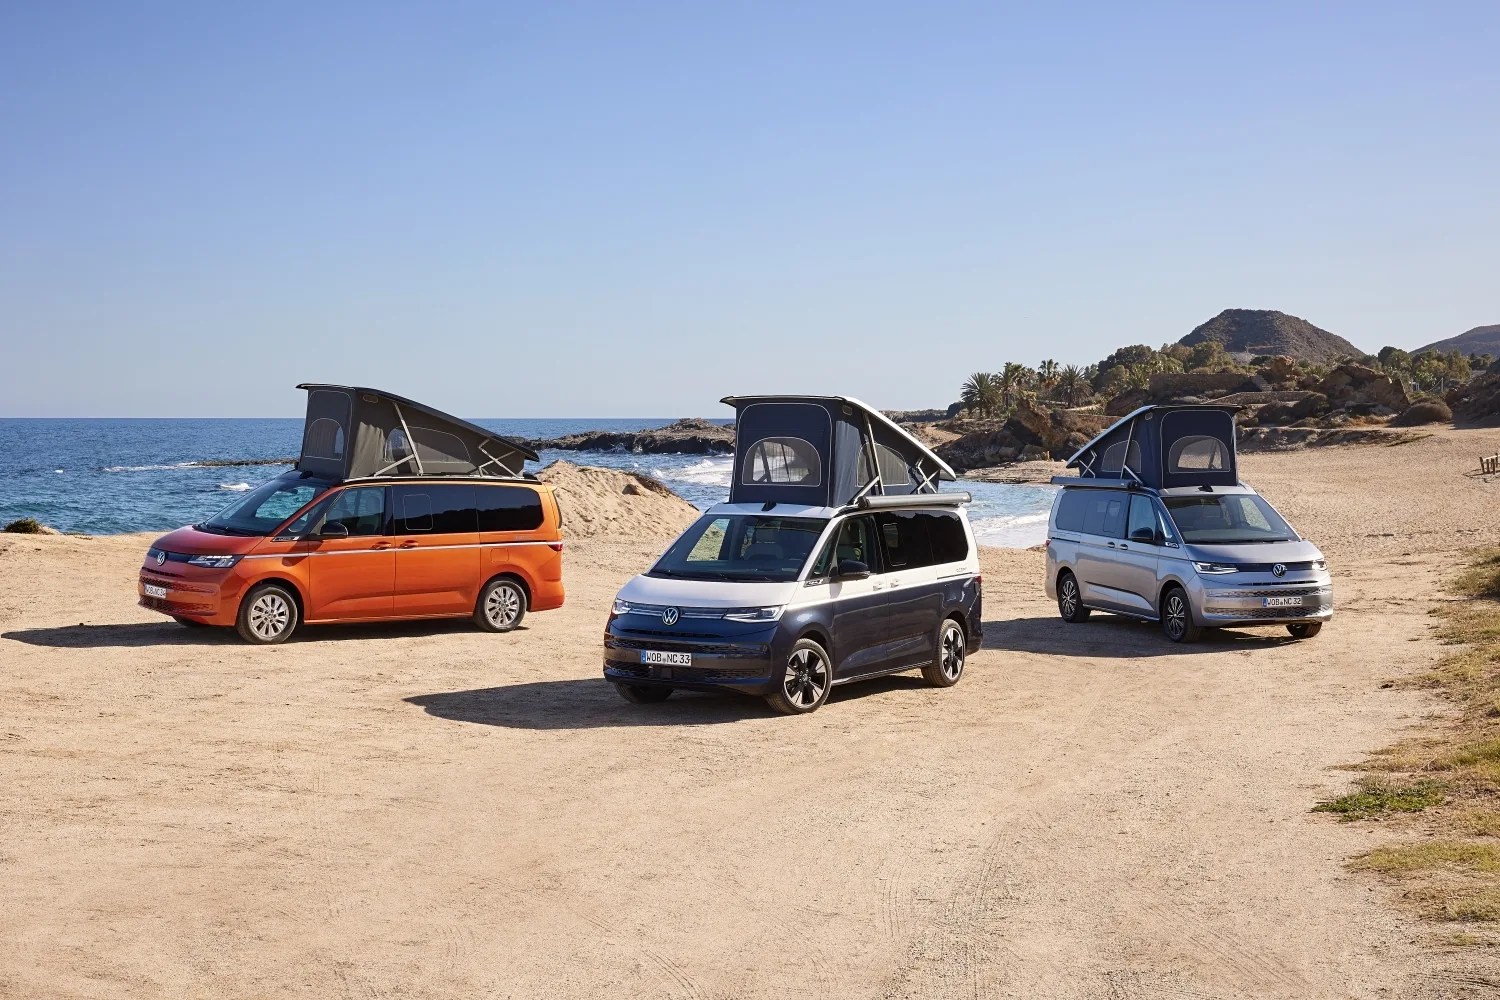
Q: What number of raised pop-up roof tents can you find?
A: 3